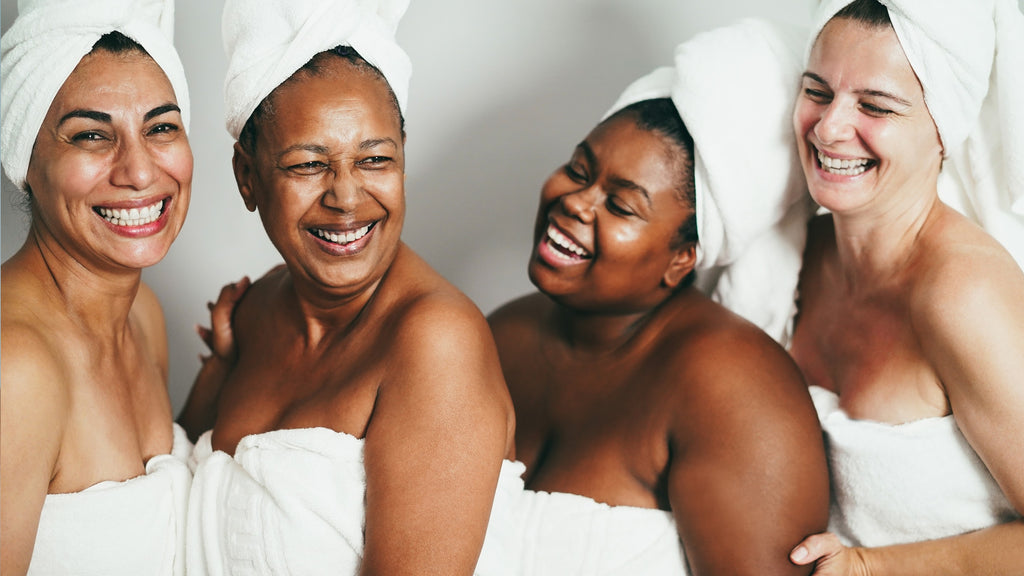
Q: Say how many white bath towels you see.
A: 8